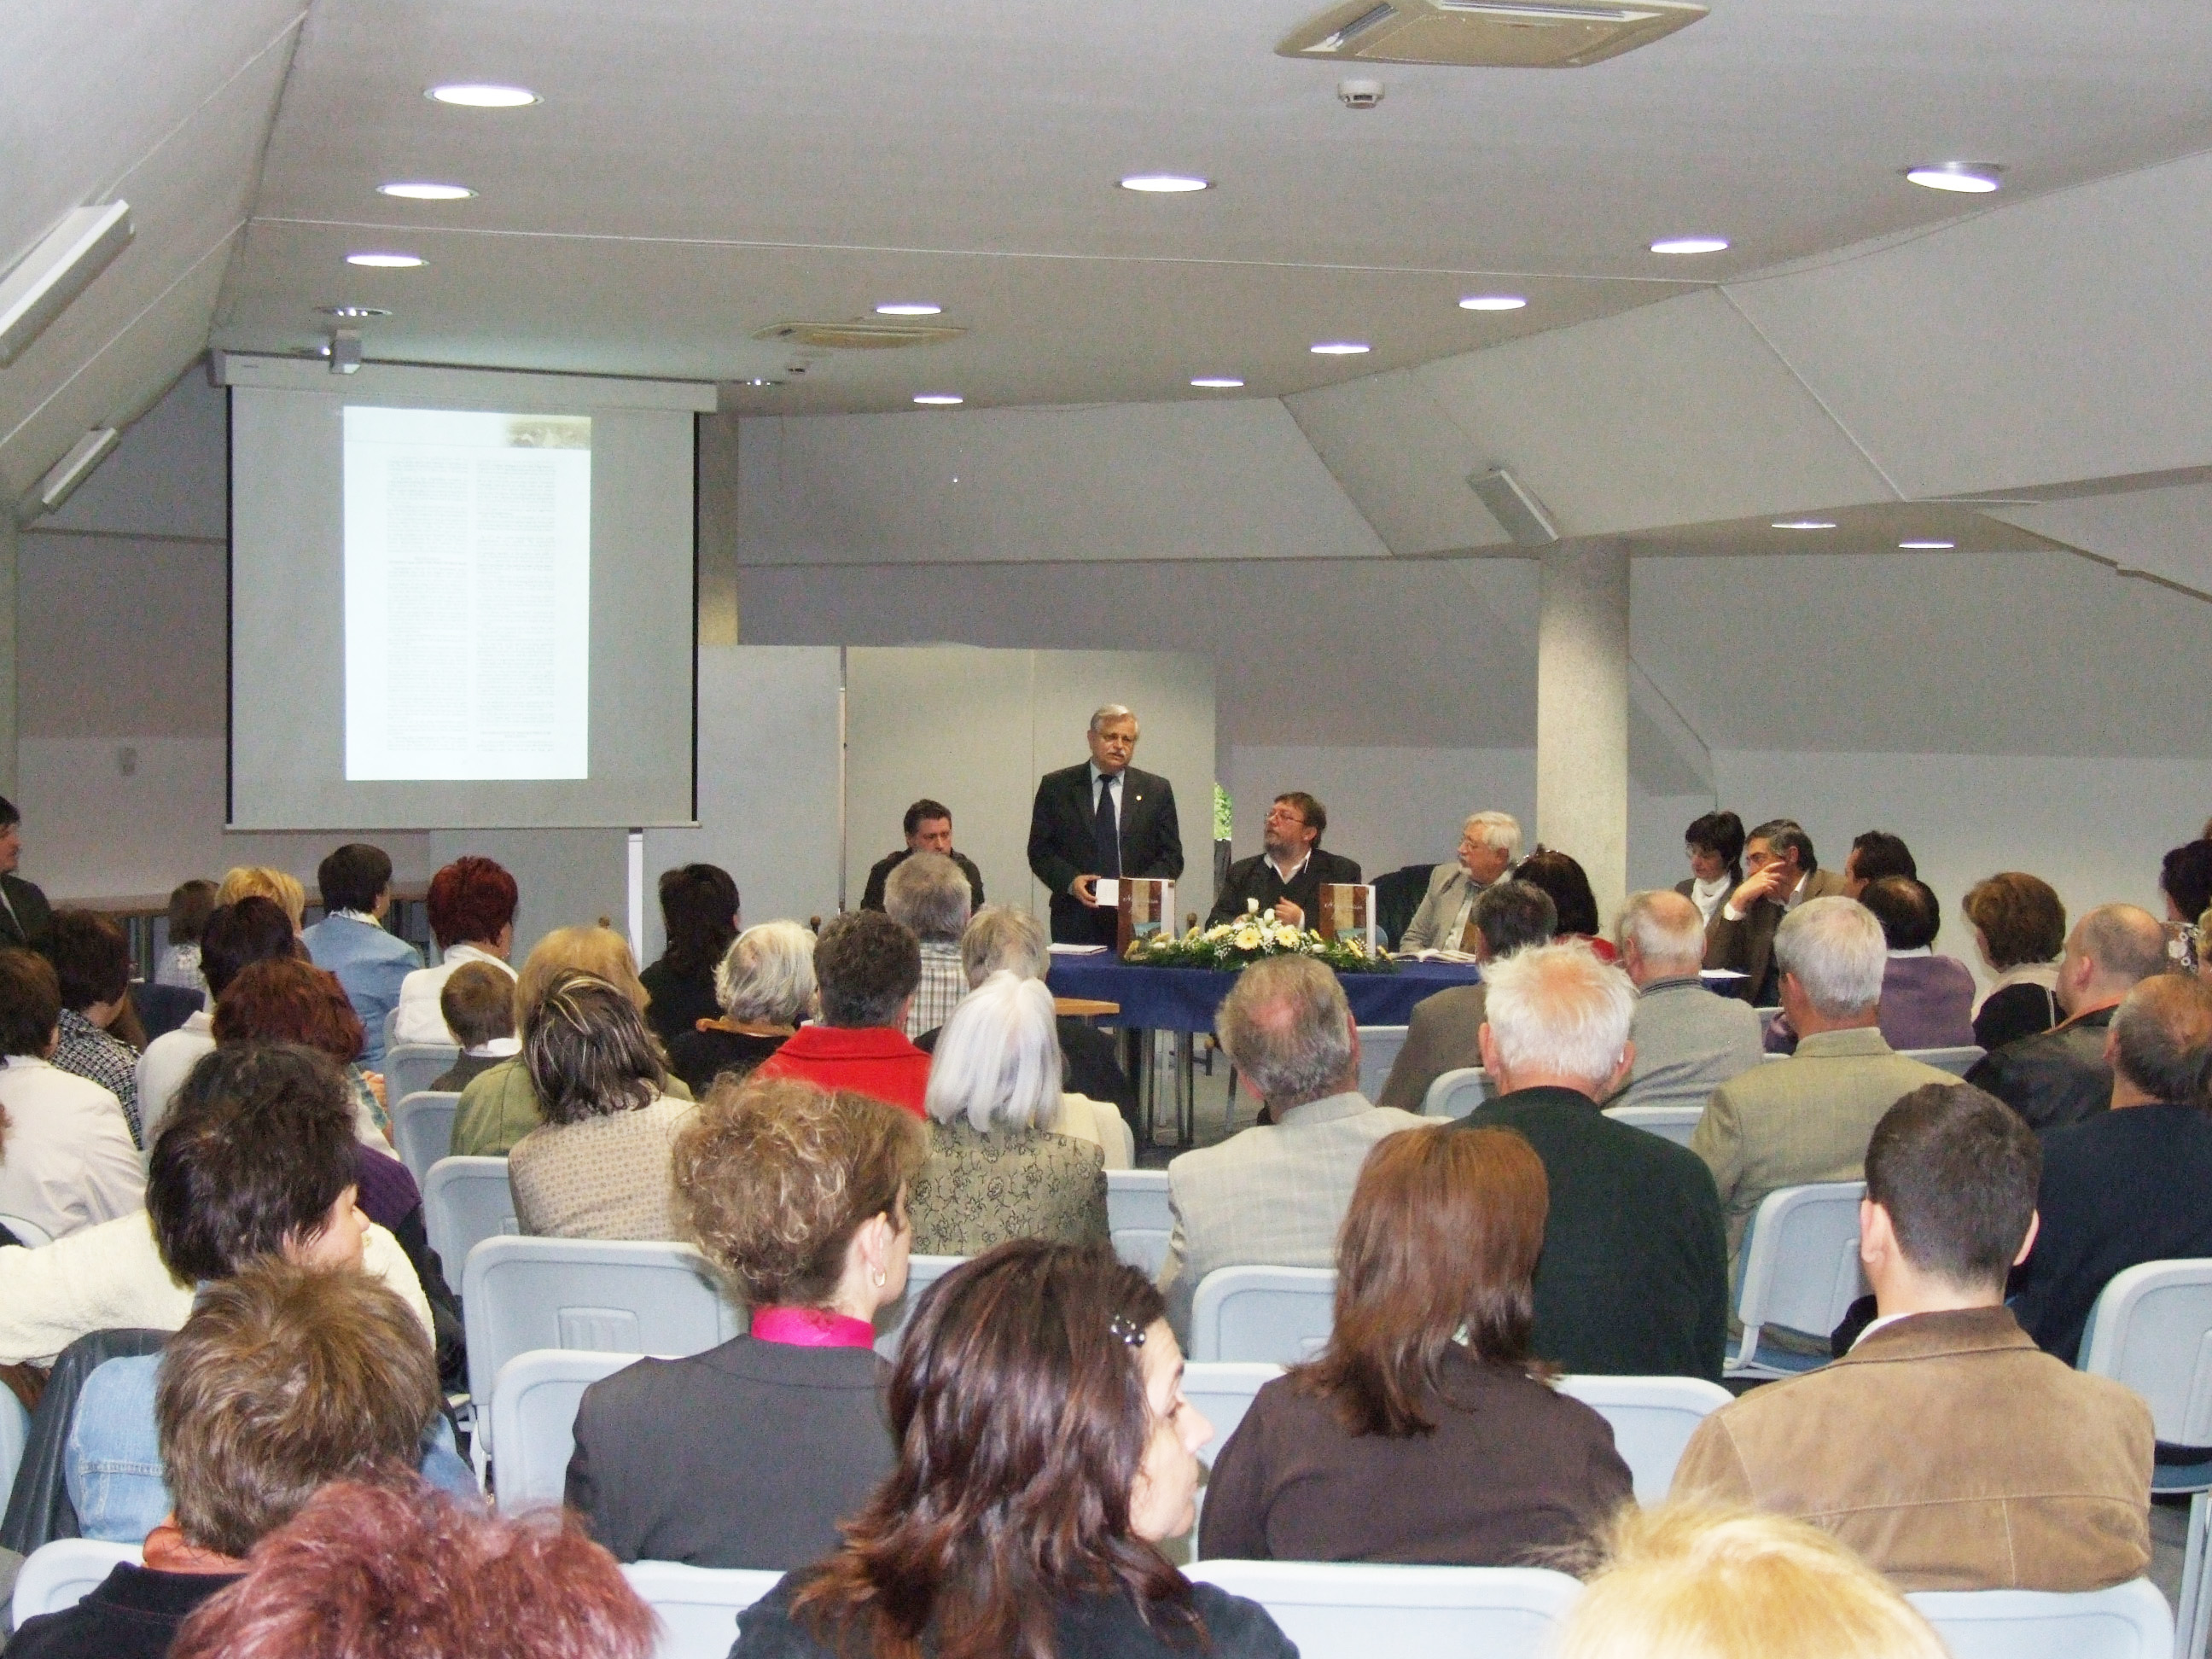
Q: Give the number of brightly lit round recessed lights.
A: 13